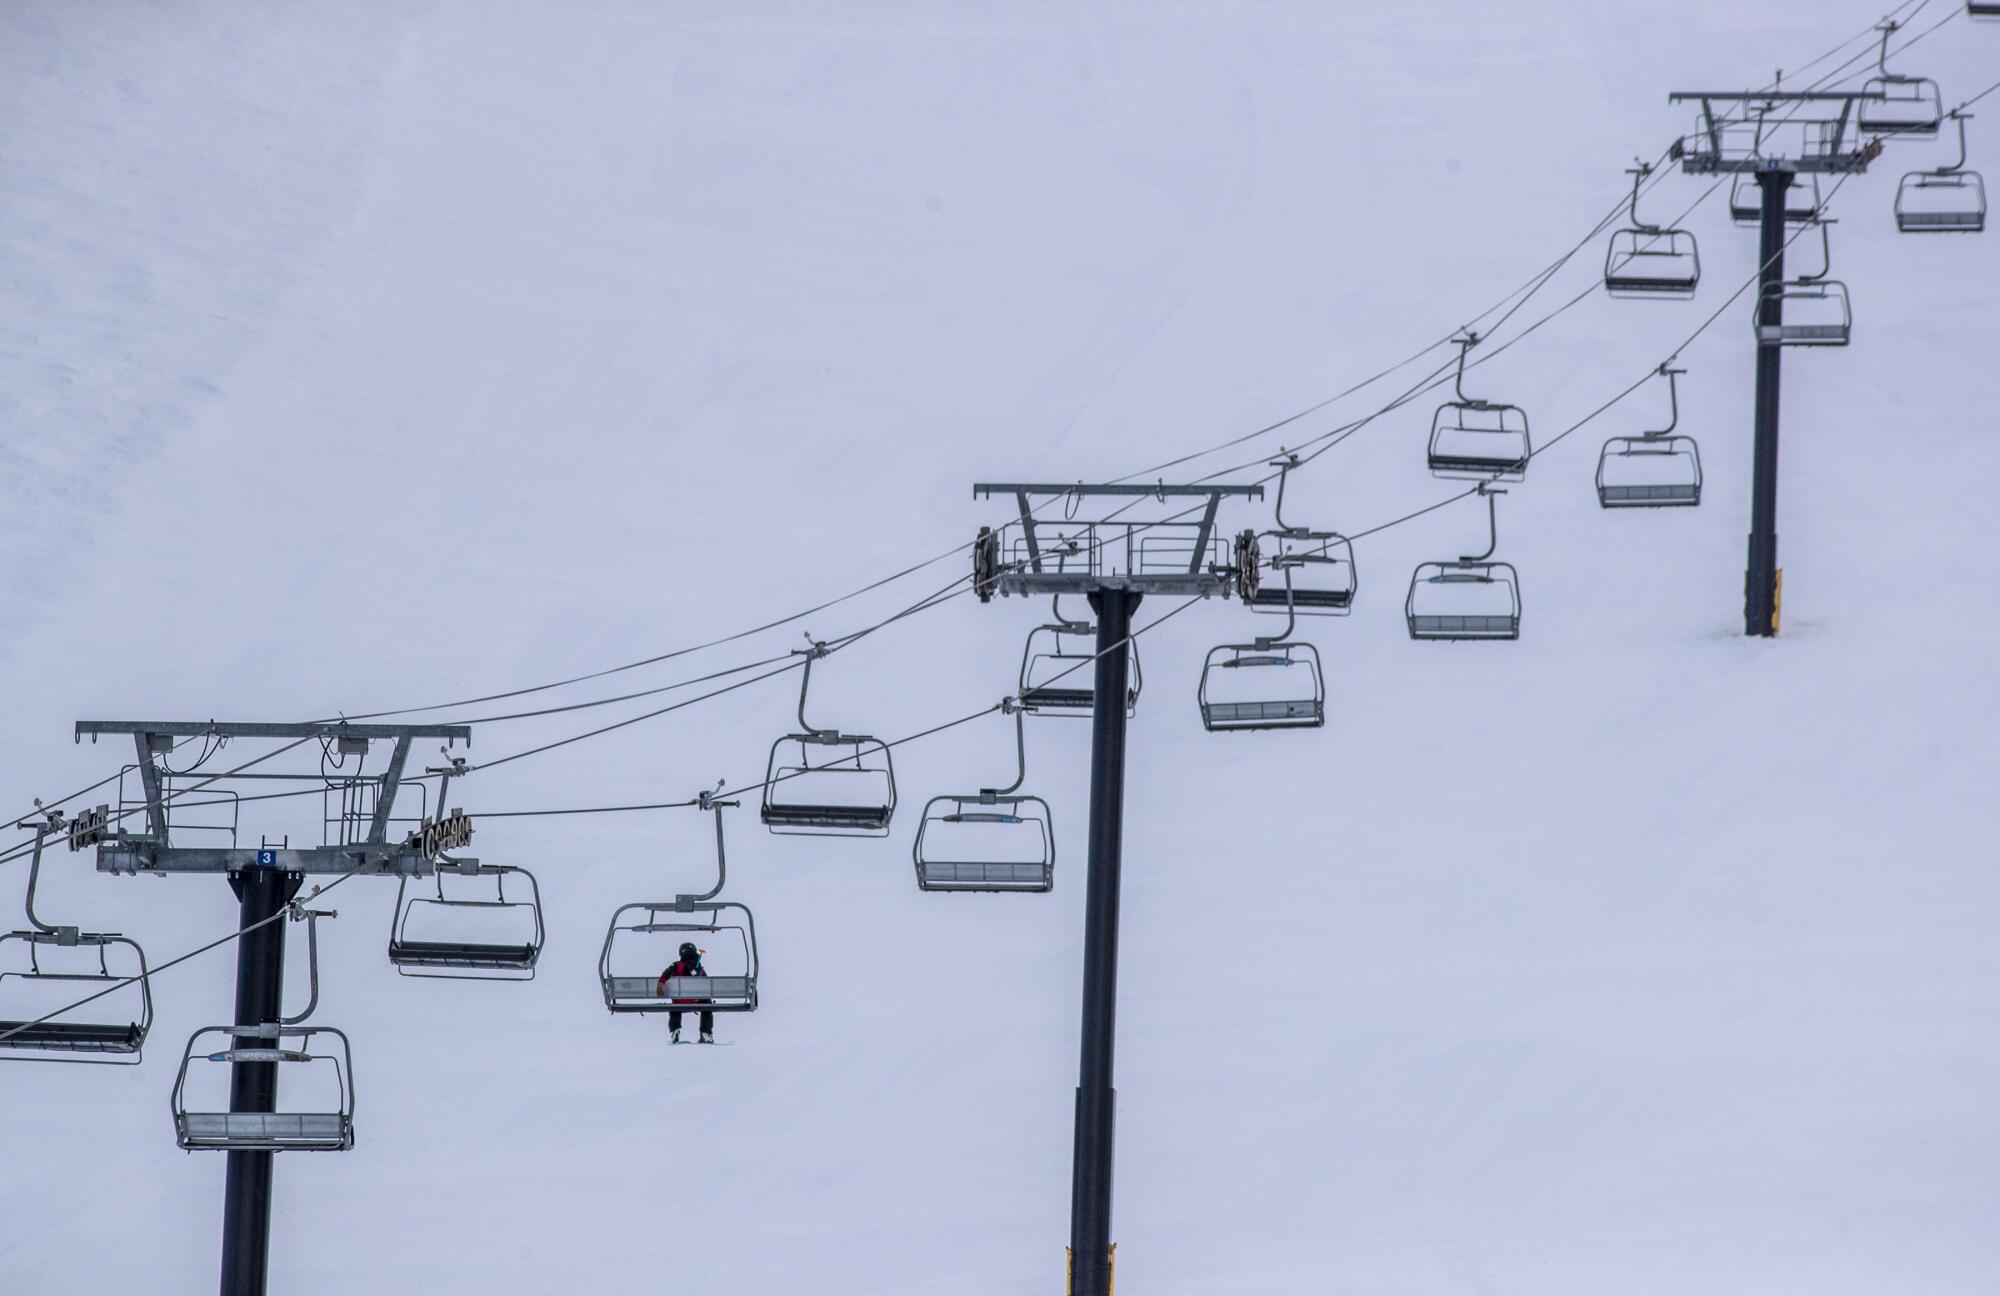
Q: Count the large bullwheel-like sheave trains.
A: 6